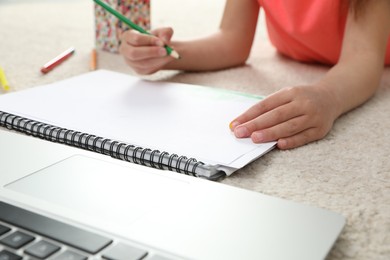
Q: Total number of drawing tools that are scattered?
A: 3